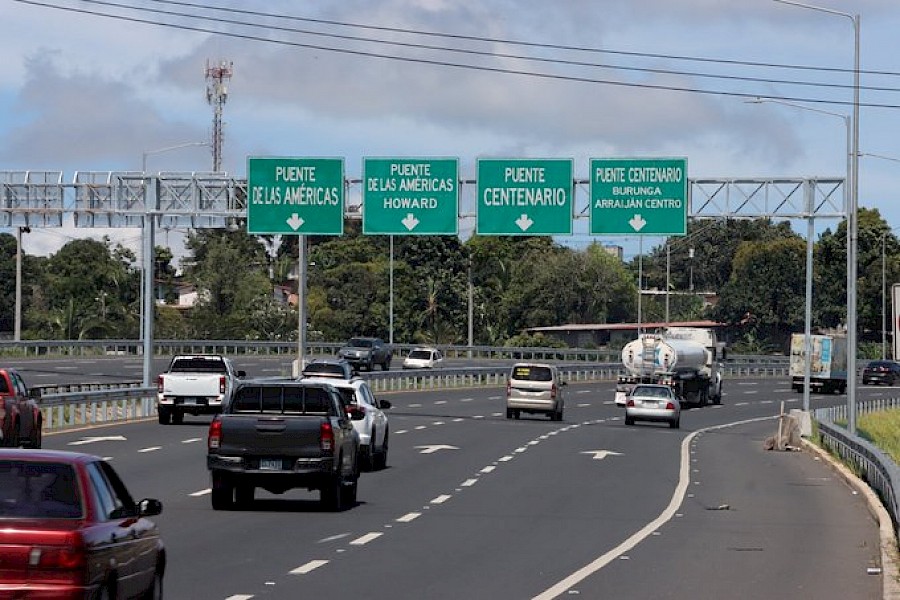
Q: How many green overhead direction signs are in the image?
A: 4